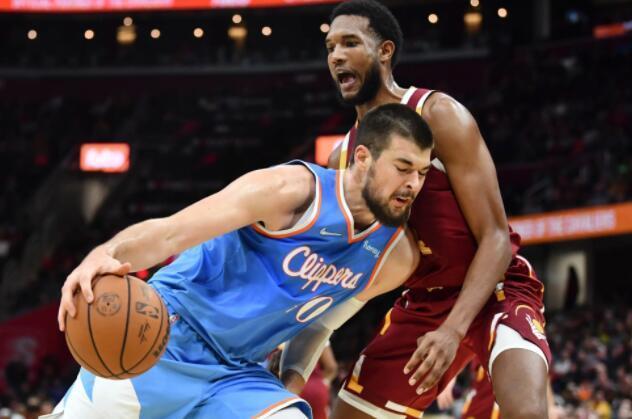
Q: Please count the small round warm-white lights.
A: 11